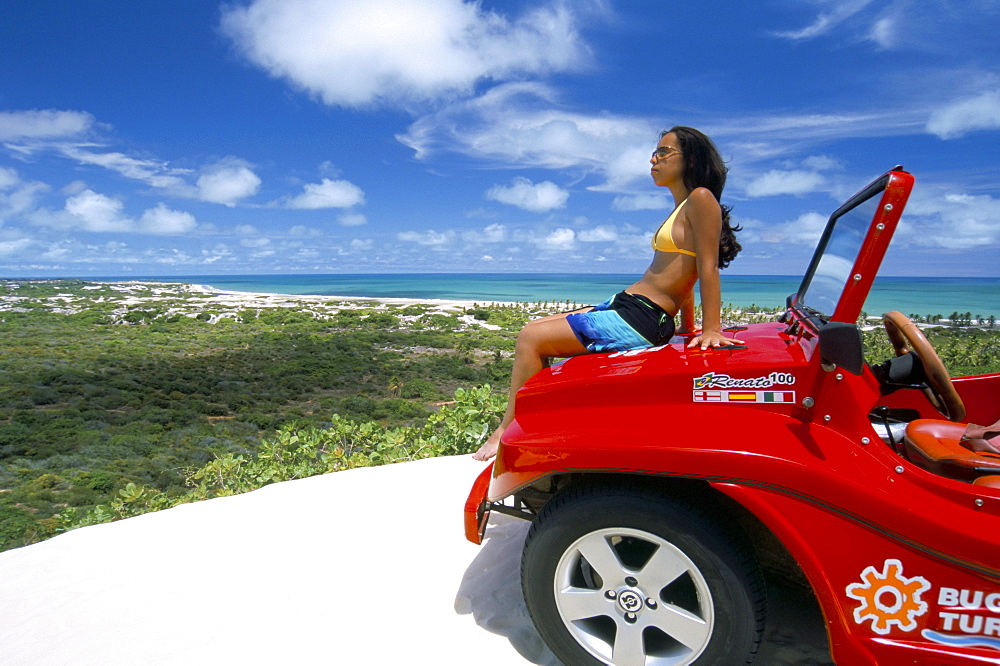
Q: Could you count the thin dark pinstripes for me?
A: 2